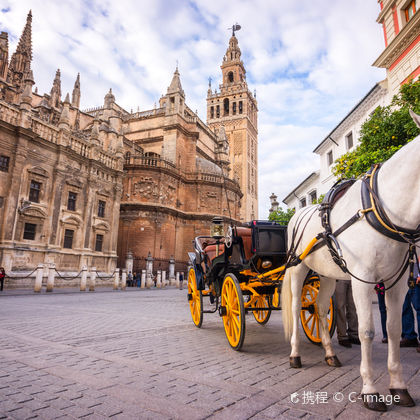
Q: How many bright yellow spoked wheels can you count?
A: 4